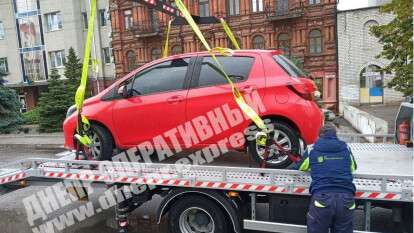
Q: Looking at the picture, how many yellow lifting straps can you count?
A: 4